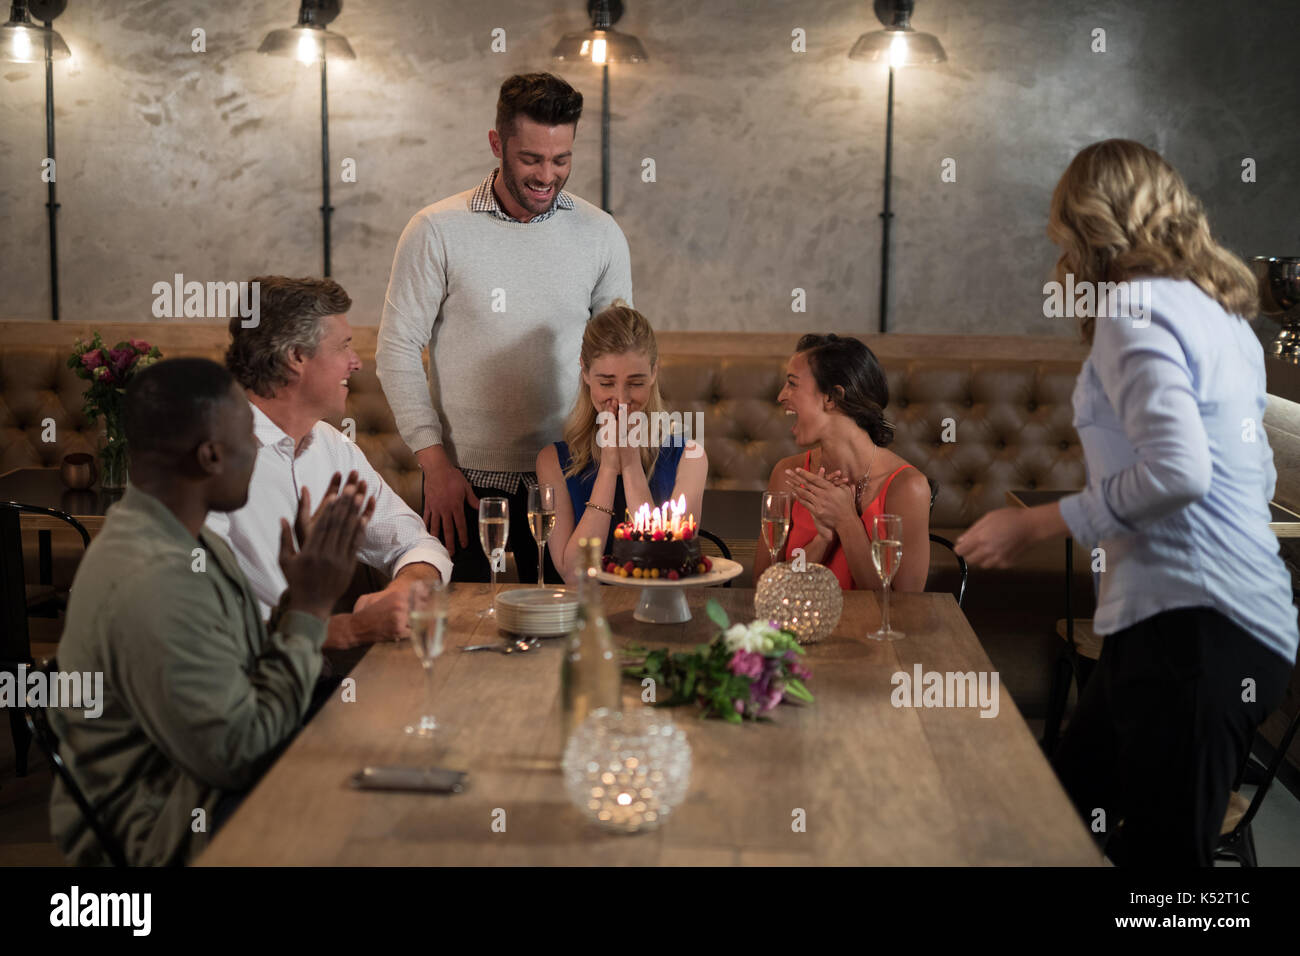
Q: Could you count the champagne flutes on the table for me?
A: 5